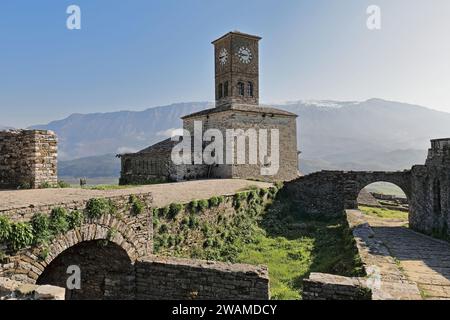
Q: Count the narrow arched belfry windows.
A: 4